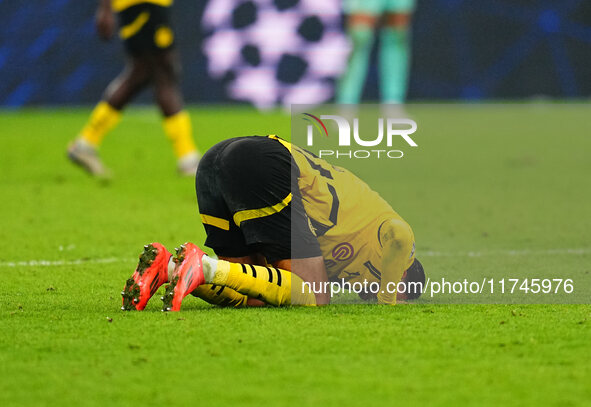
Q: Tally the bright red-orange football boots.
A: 2